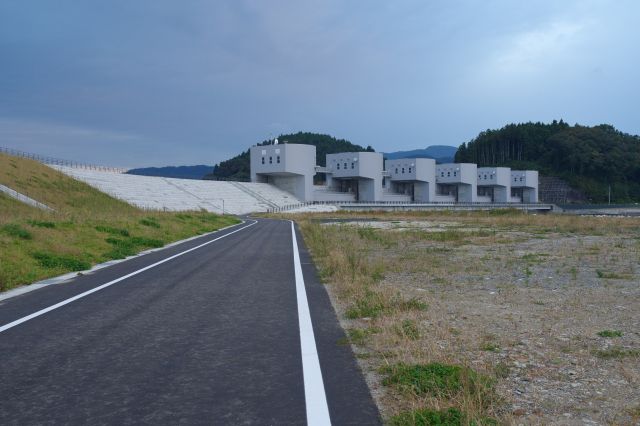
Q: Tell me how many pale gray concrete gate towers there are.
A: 6